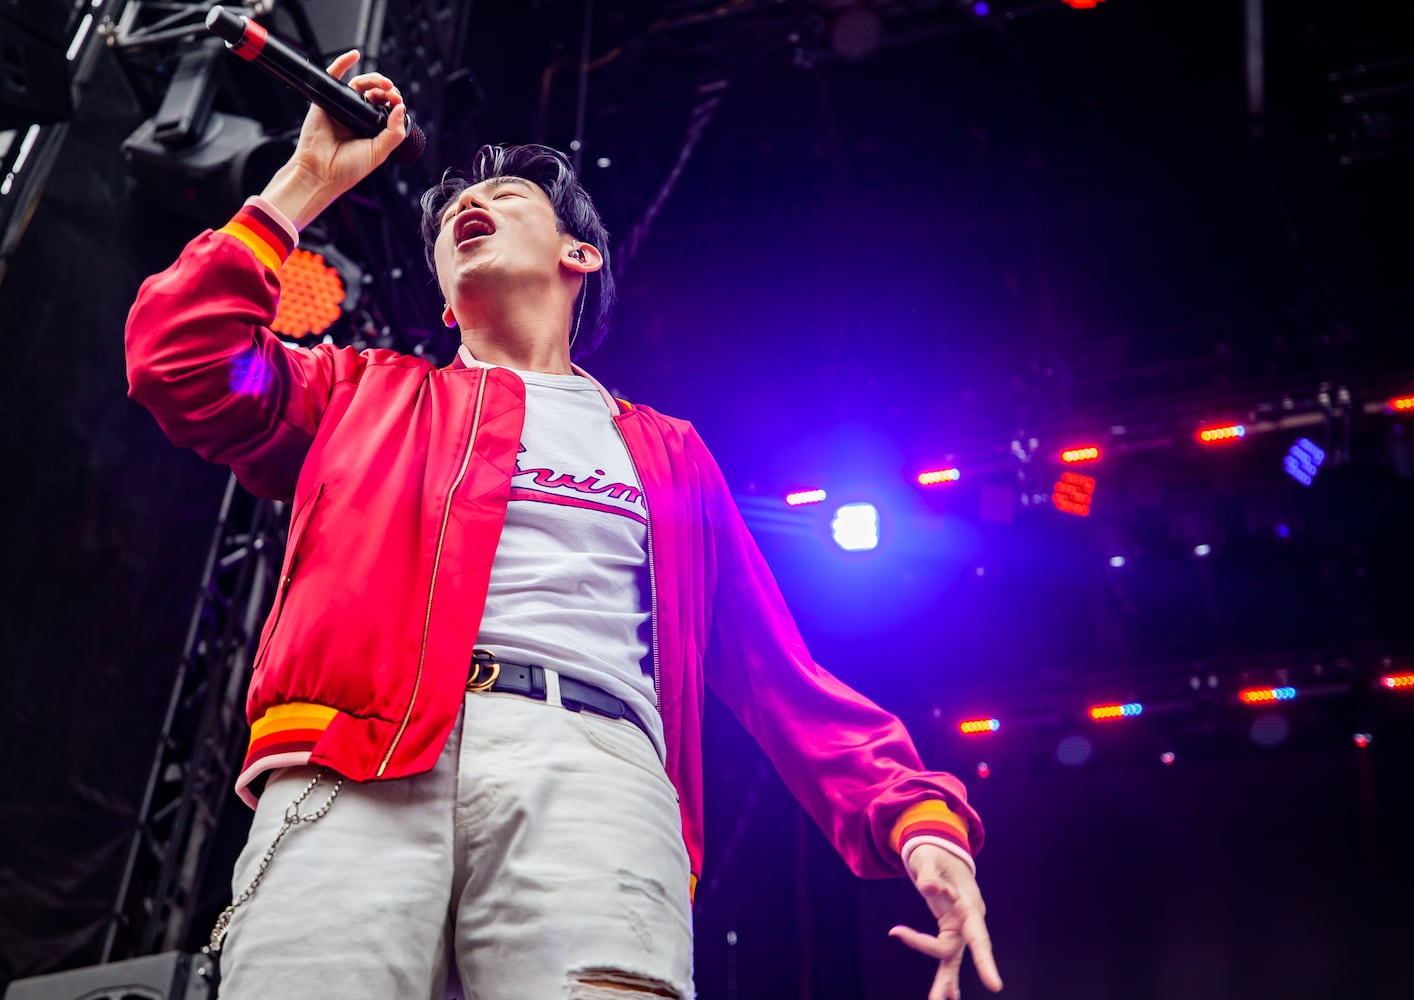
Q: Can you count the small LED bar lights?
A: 9